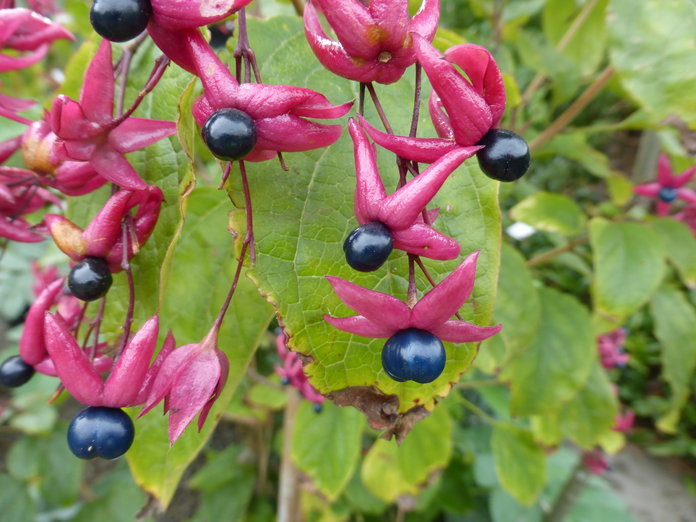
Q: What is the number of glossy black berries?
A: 8